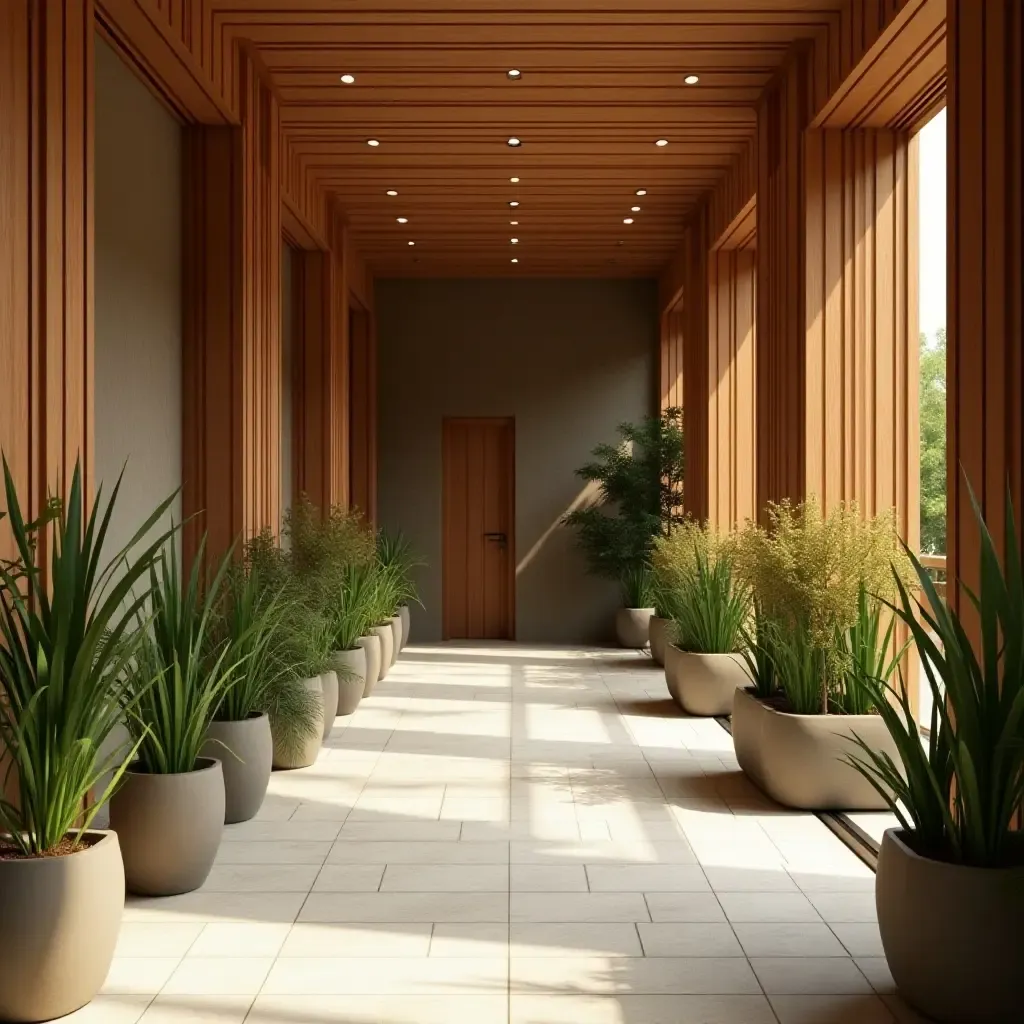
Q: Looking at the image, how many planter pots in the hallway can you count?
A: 15